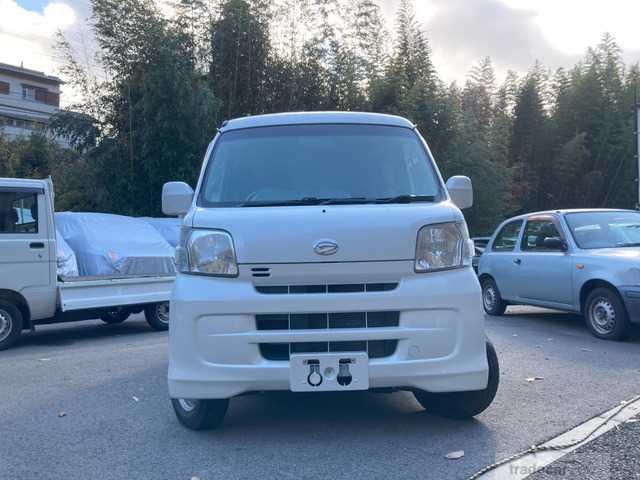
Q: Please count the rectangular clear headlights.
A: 2